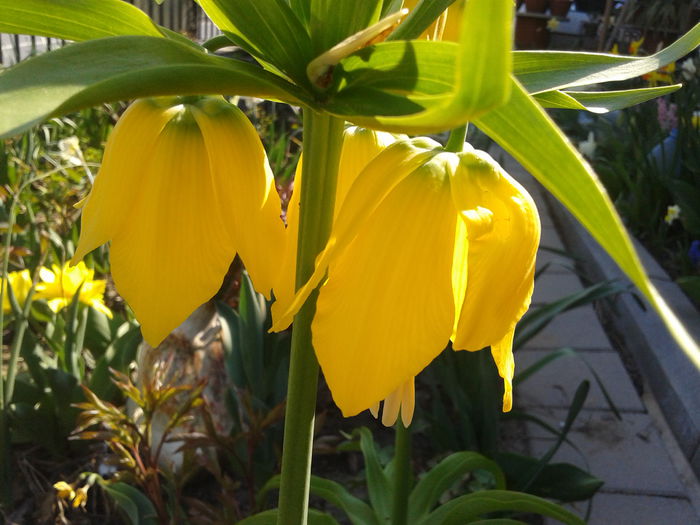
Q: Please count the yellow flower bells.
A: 3